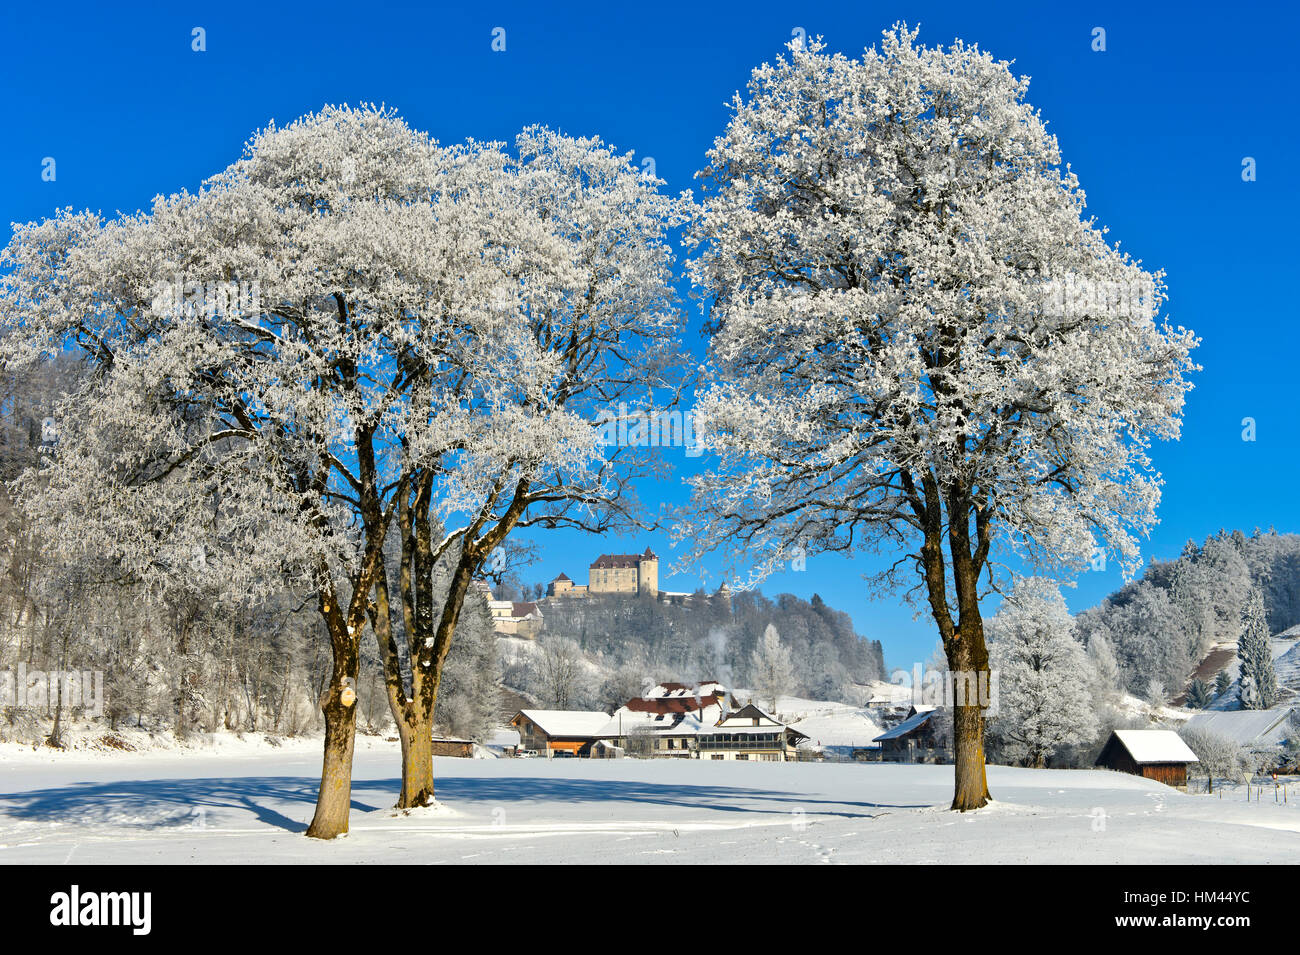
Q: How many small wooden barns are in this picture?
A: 1